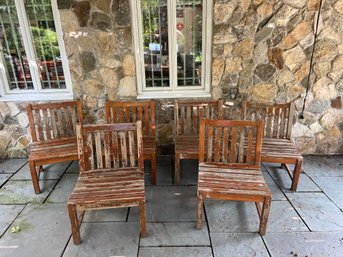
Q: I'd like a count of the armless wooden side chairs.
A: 6